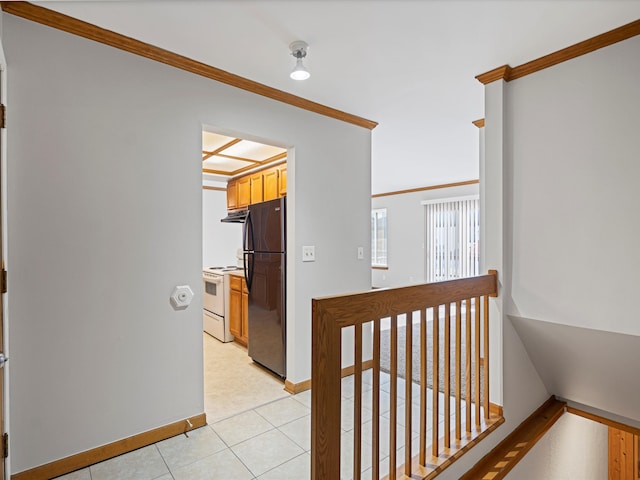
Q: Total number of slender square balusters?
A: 11